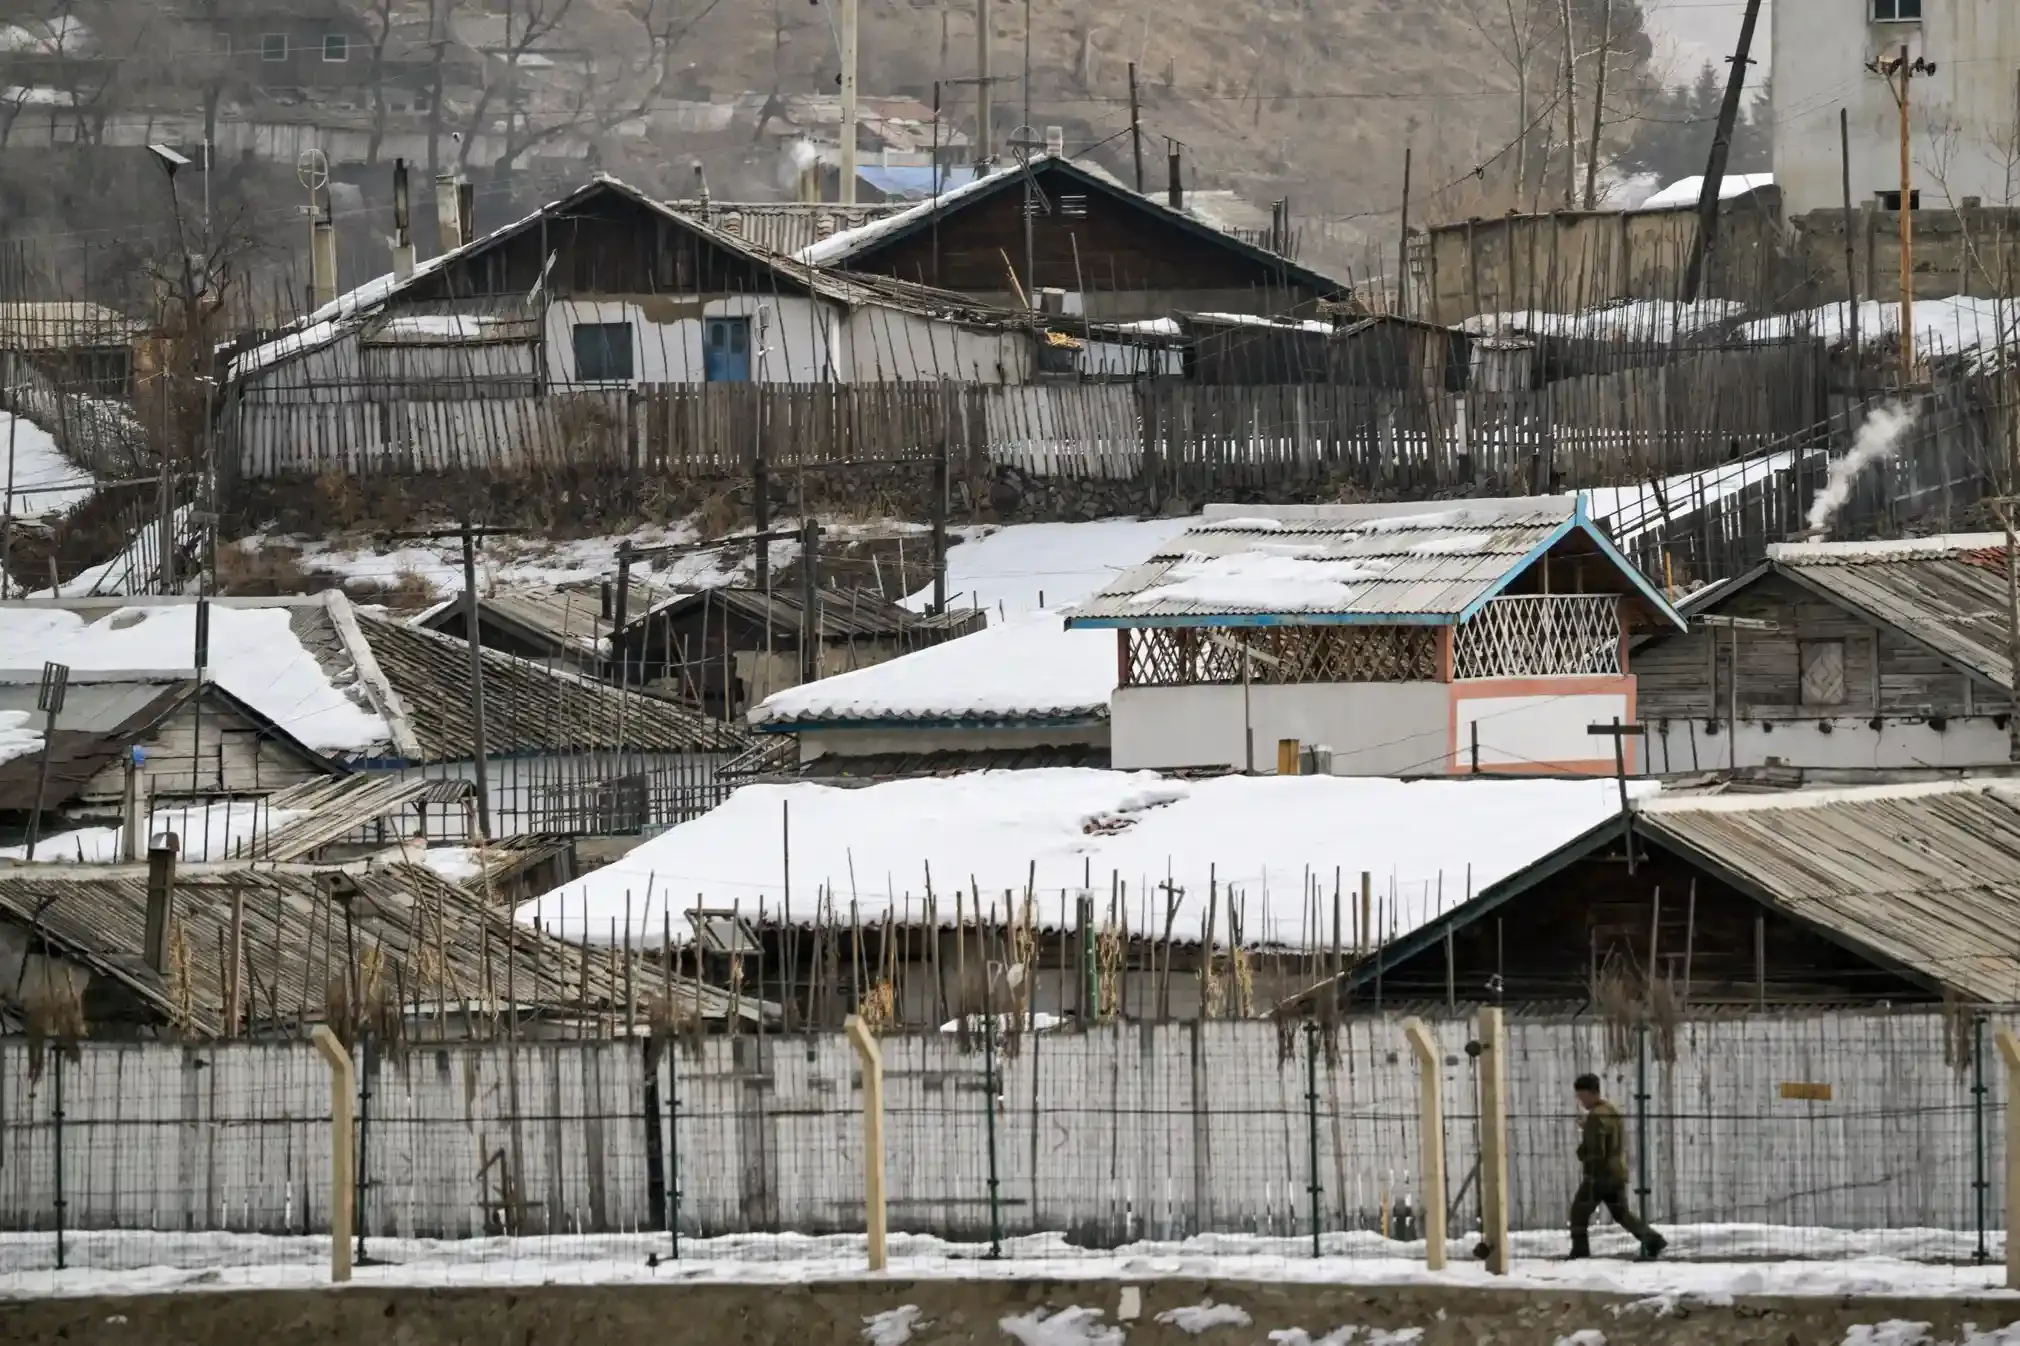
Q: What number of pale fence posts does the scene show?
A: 5